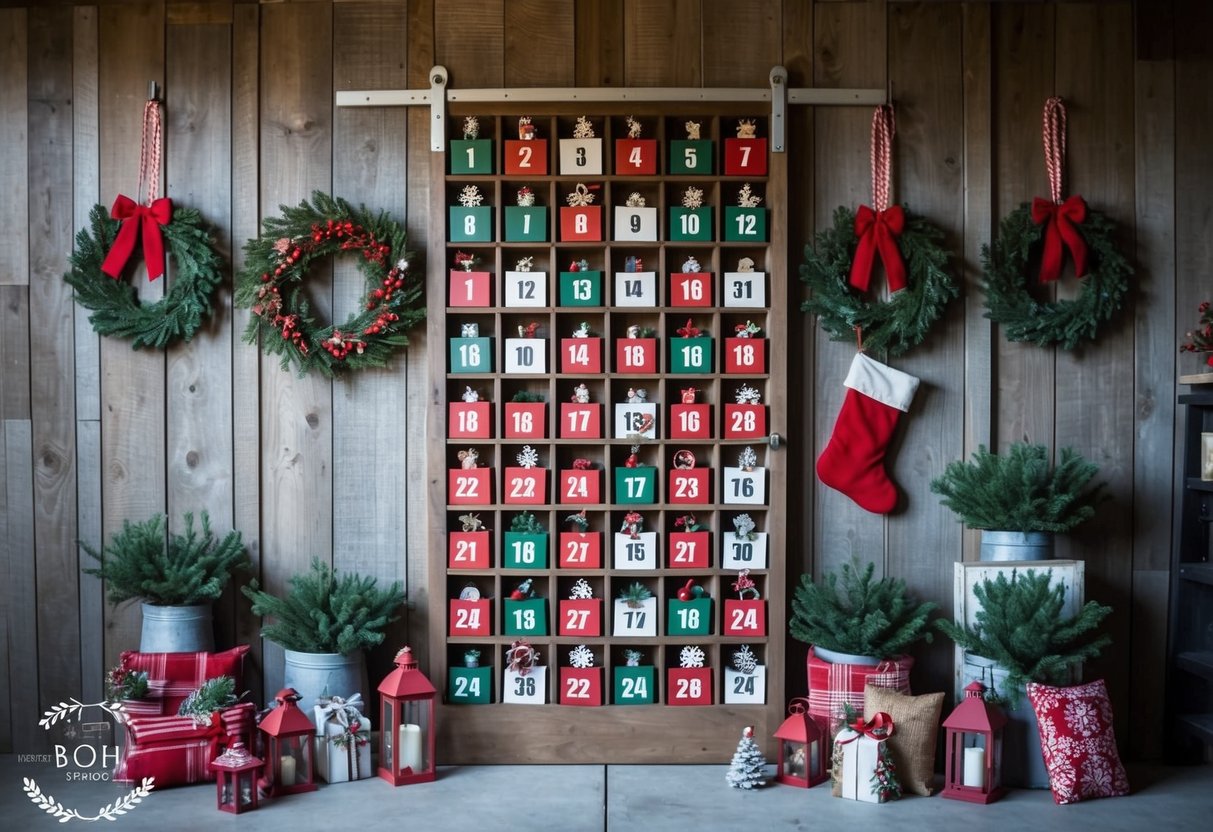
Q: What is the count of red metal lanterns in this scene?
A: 5